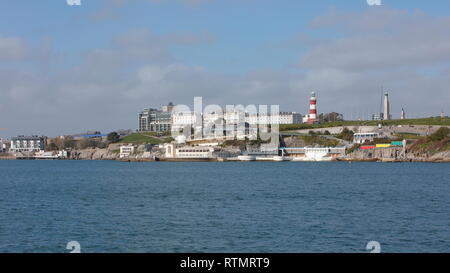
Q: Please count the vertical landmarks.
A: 3